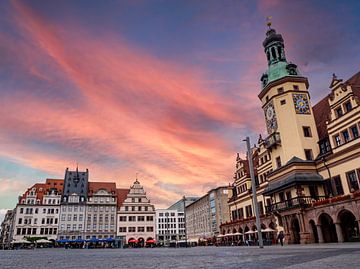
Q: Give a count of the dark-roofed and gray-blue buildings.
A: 1